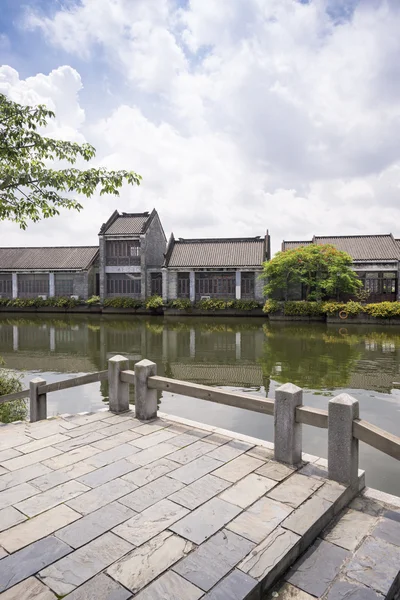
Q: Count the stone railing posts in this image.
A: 5